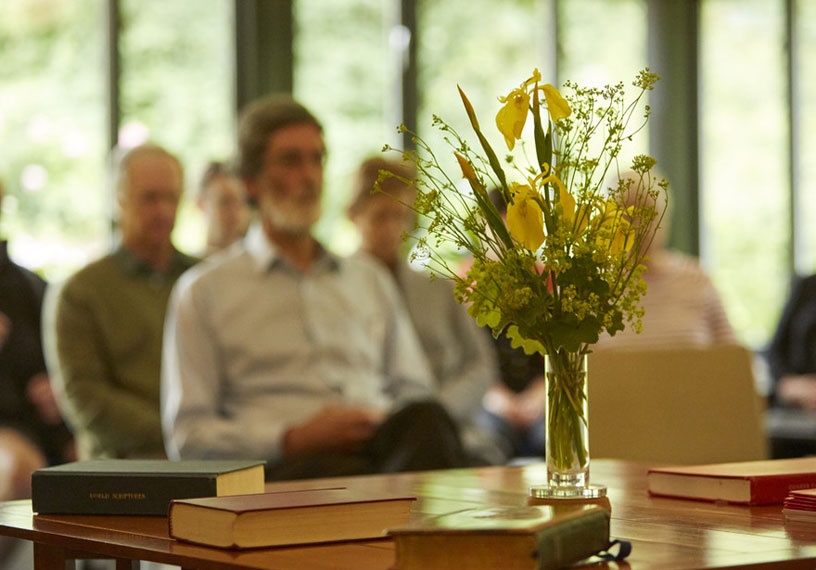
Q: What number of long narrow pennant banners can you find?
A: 0